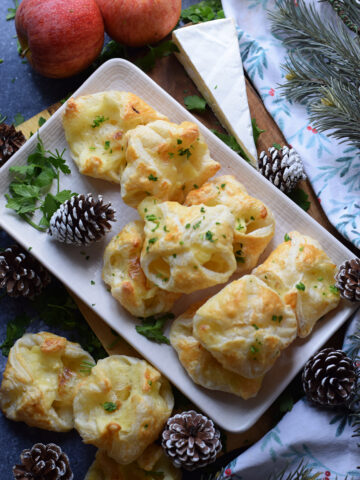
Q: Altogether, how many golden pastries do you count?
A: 11